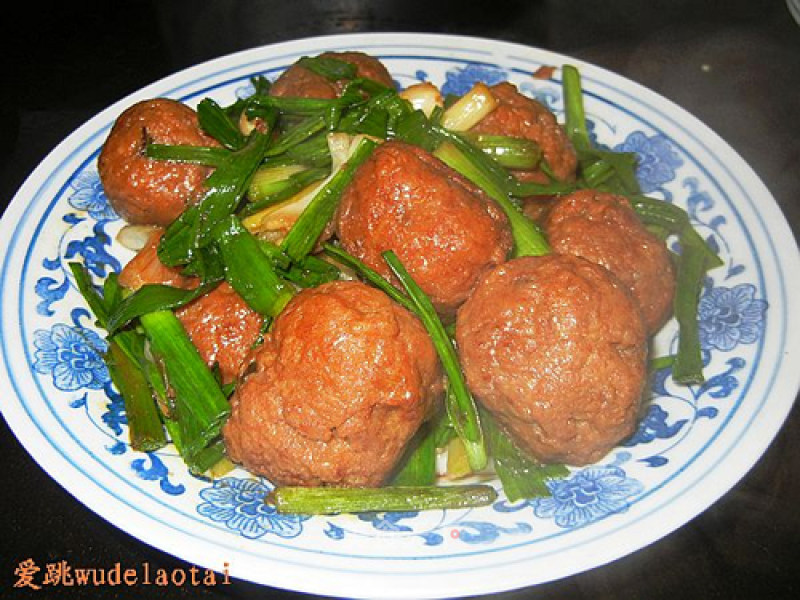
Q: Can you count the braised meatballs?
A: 8